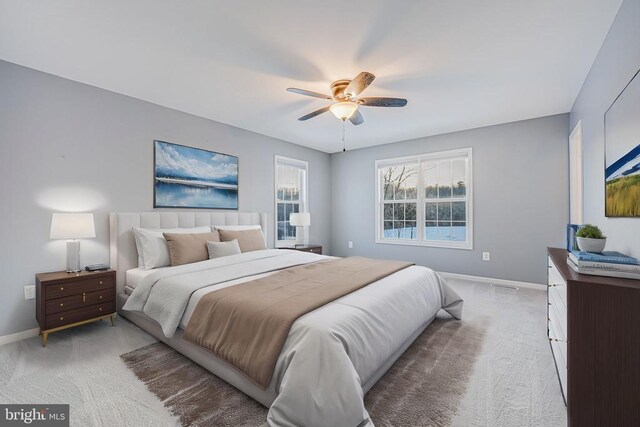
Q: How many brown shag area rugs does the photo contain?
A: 1